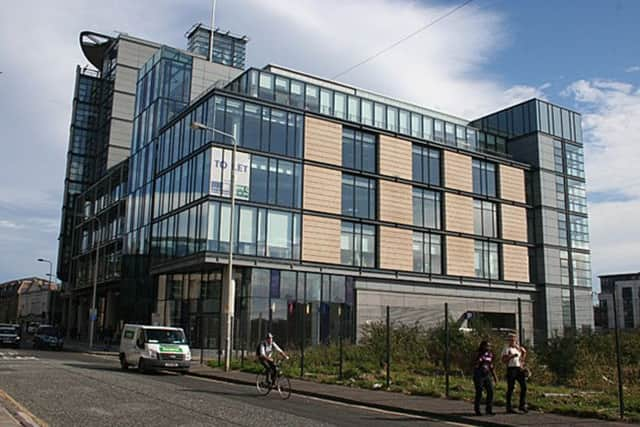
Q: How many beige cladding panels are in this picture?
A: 12